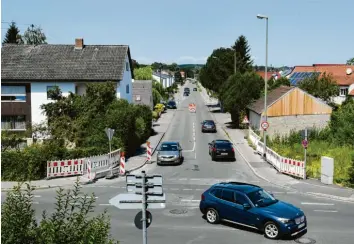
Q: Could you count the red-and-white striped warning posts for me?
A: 3